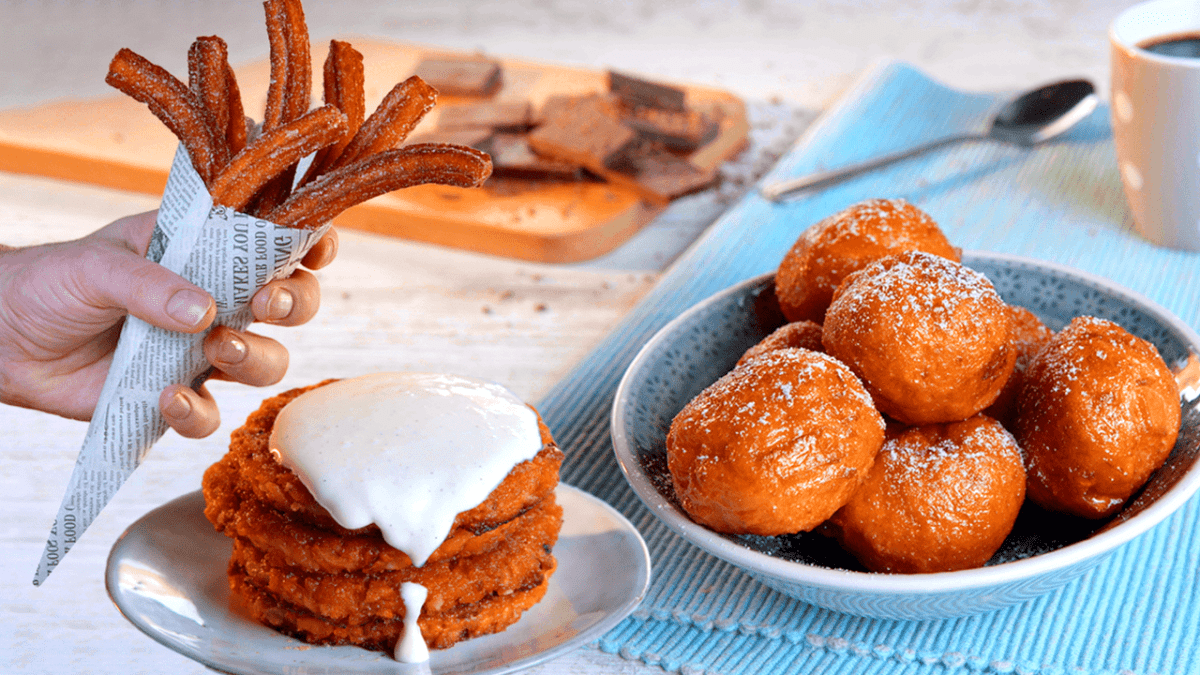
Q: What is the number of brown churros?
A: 7